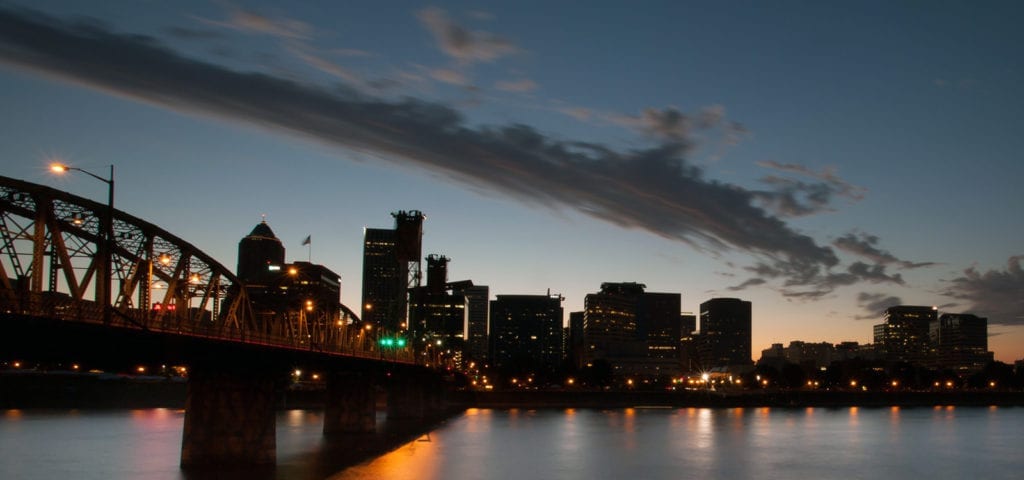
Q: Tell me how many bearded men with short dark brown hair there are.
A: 0